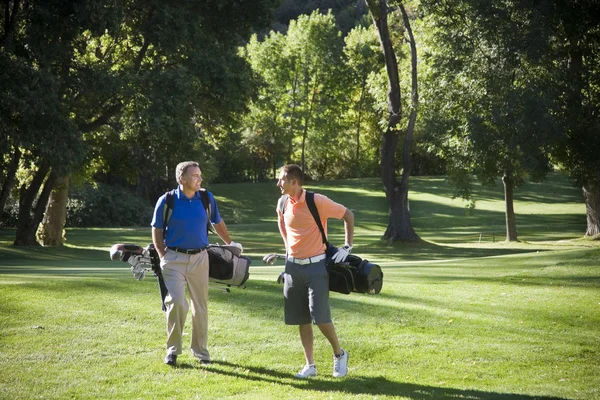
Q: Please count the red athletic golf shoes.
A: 0